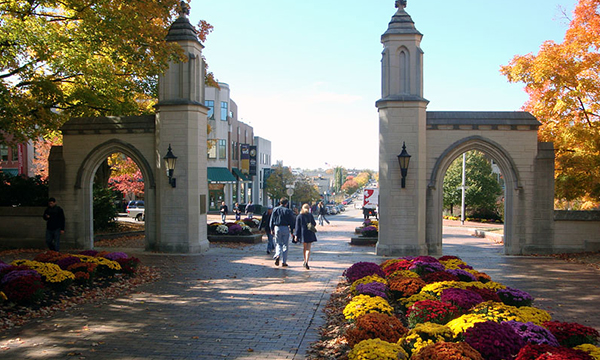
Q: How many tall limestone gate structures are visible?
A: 2